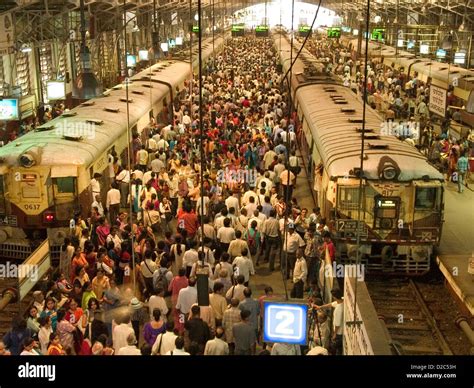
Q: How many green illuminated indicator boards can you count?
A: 6